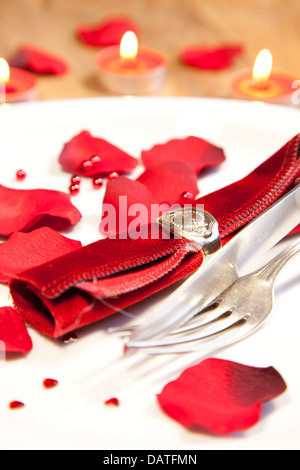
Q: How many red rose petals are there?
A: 11